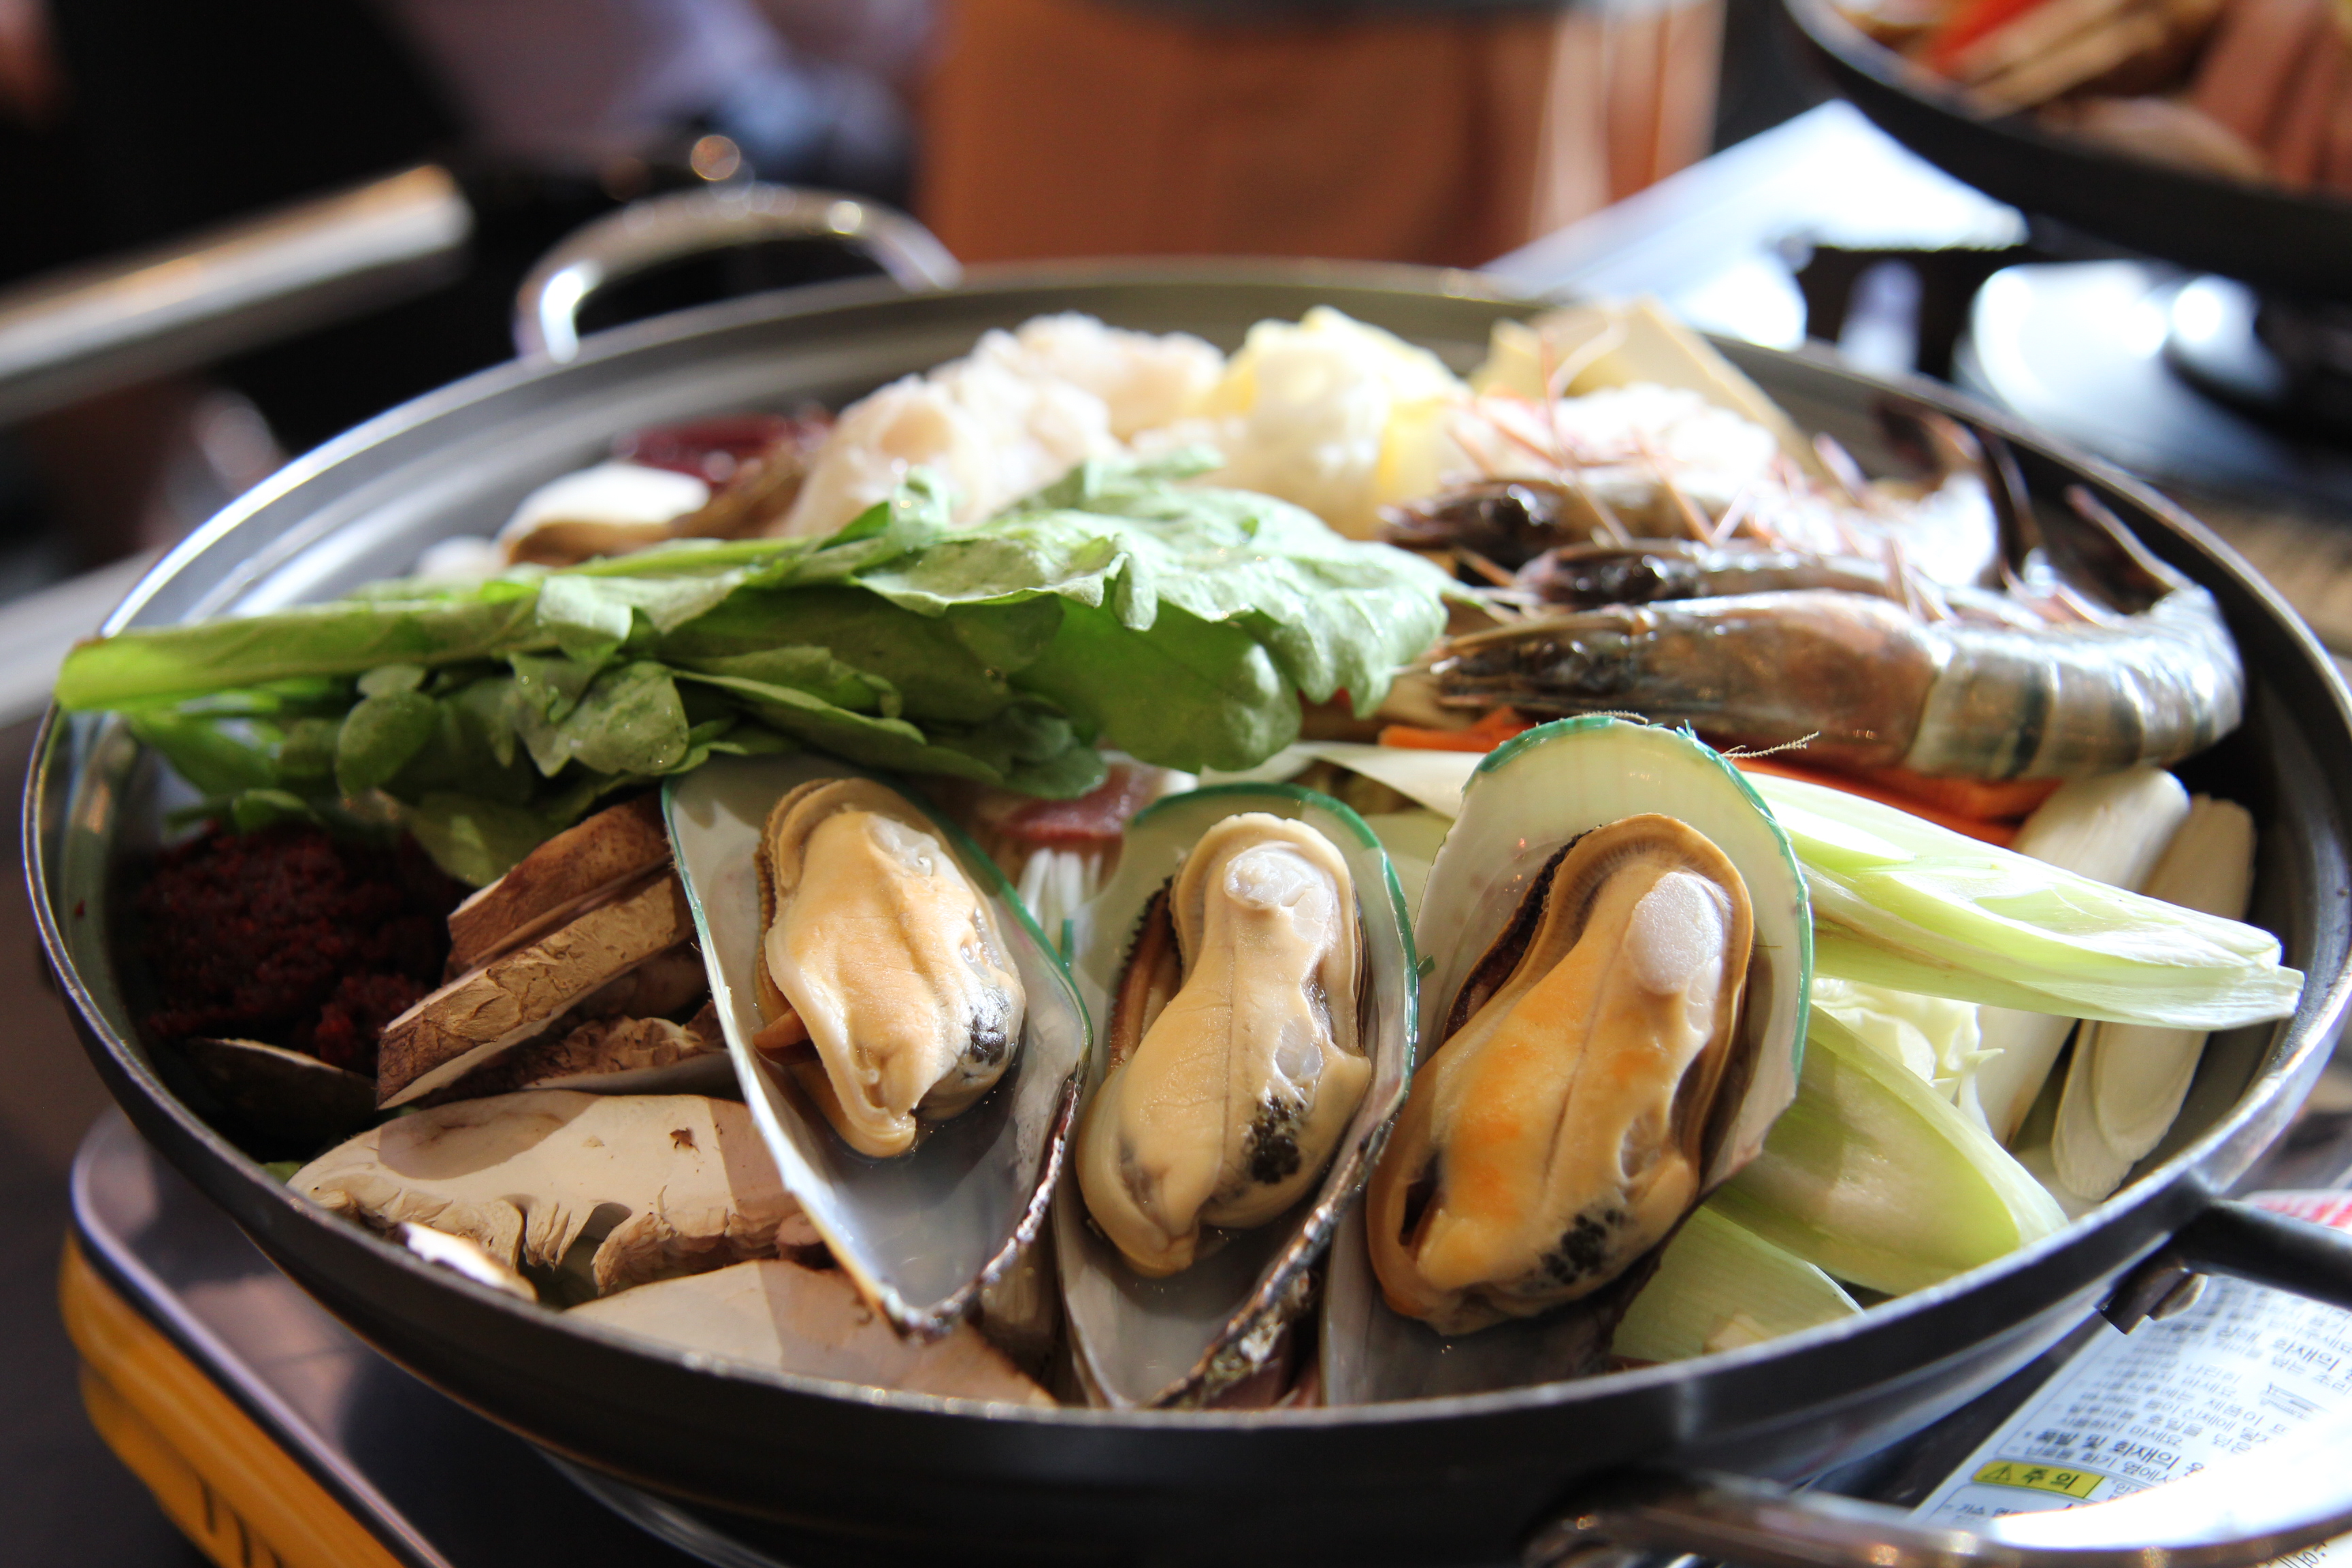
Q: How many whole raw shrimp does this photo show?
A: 3